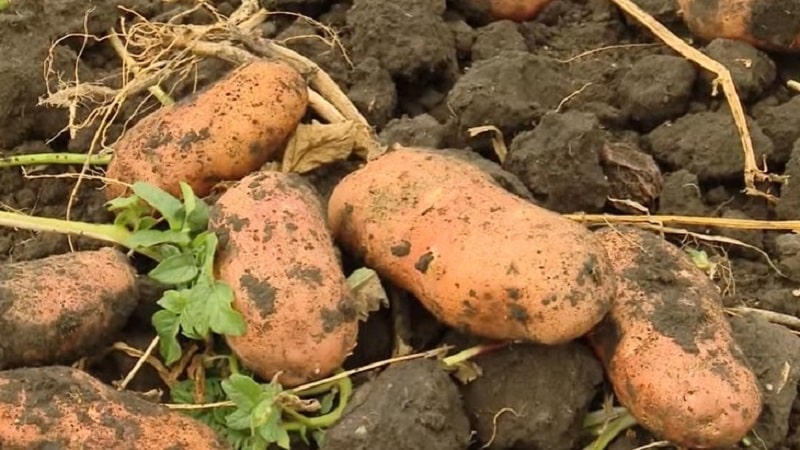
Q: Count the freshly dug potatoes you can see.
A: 8